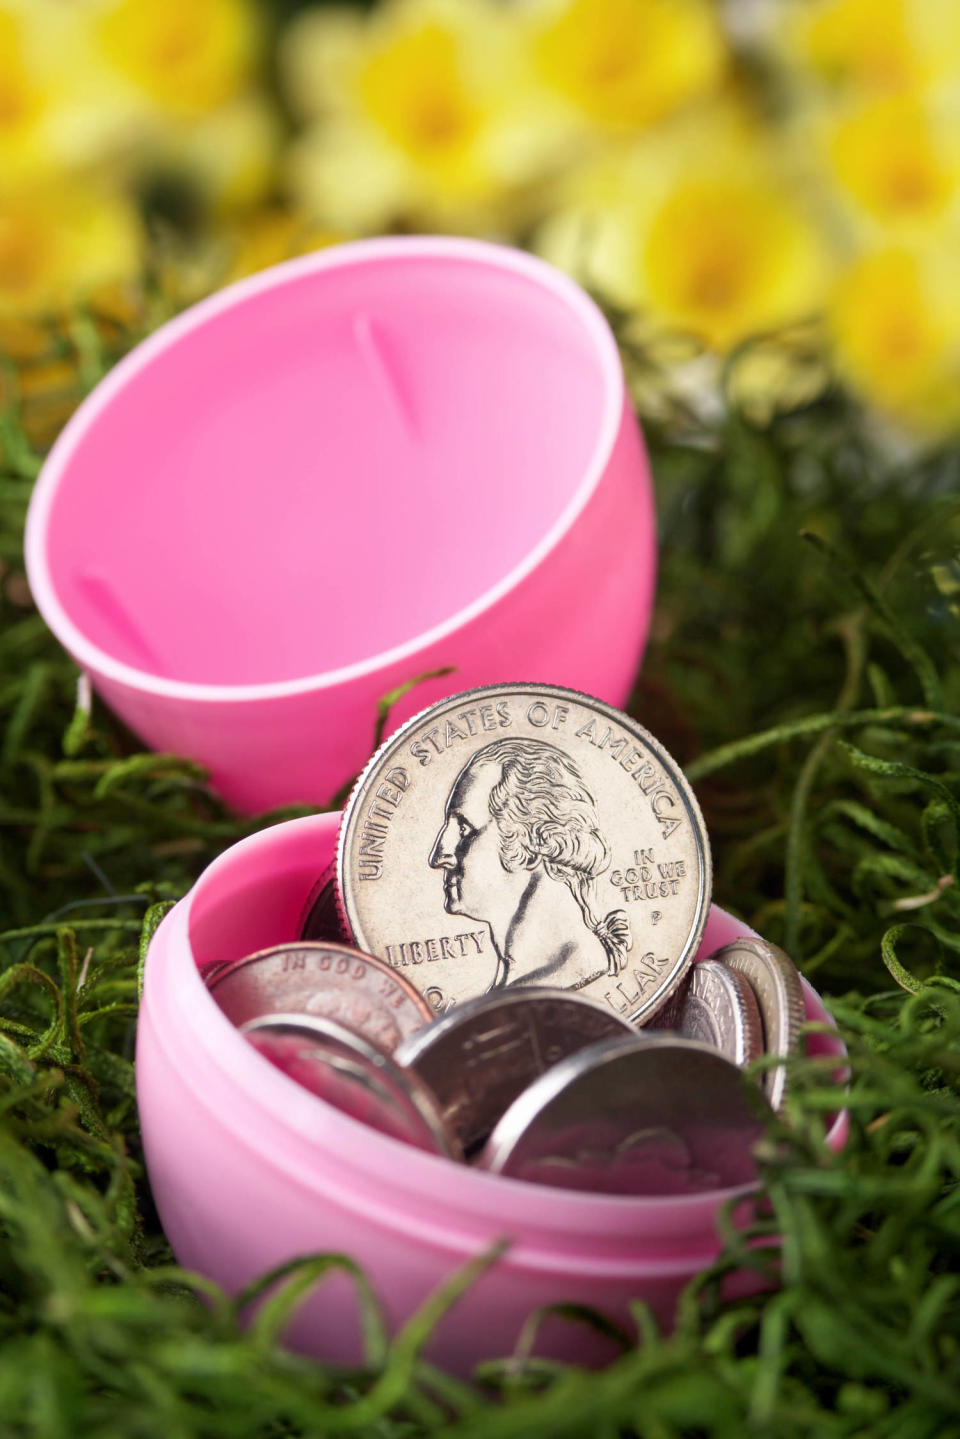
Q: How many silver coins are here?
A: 6